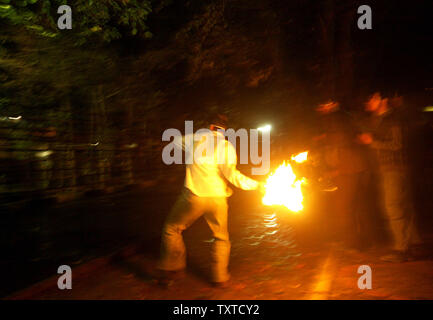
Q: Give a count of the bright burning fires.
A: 1